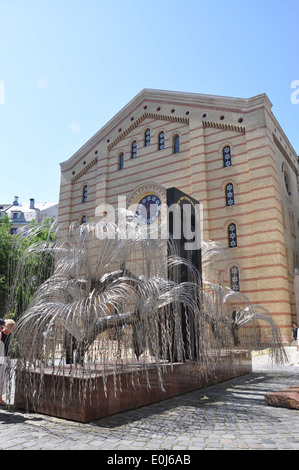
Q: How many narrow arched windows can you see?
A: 11